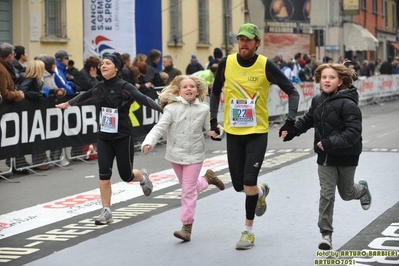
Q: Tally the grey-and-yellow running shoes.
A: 2